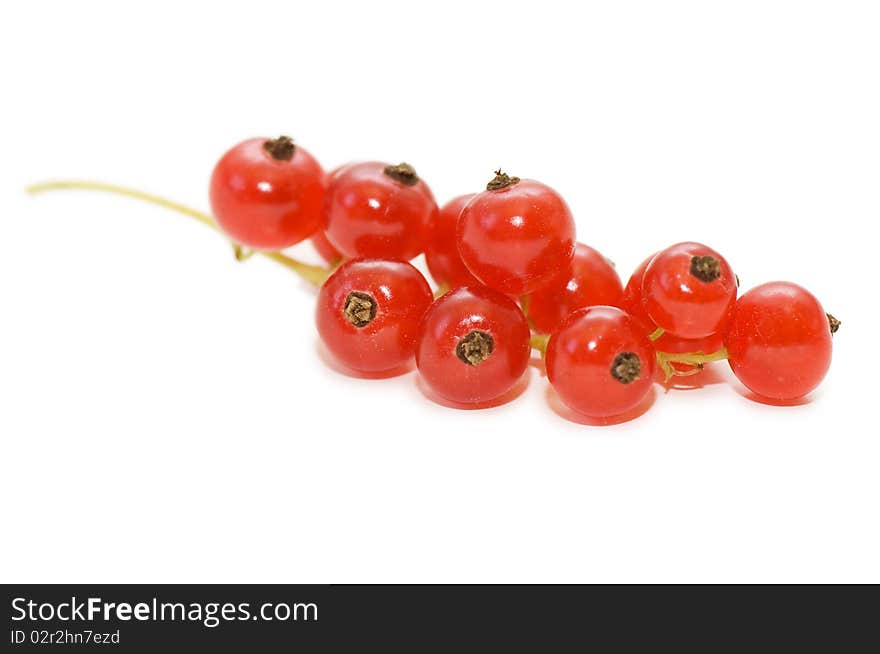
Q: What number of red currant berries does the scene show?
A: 12